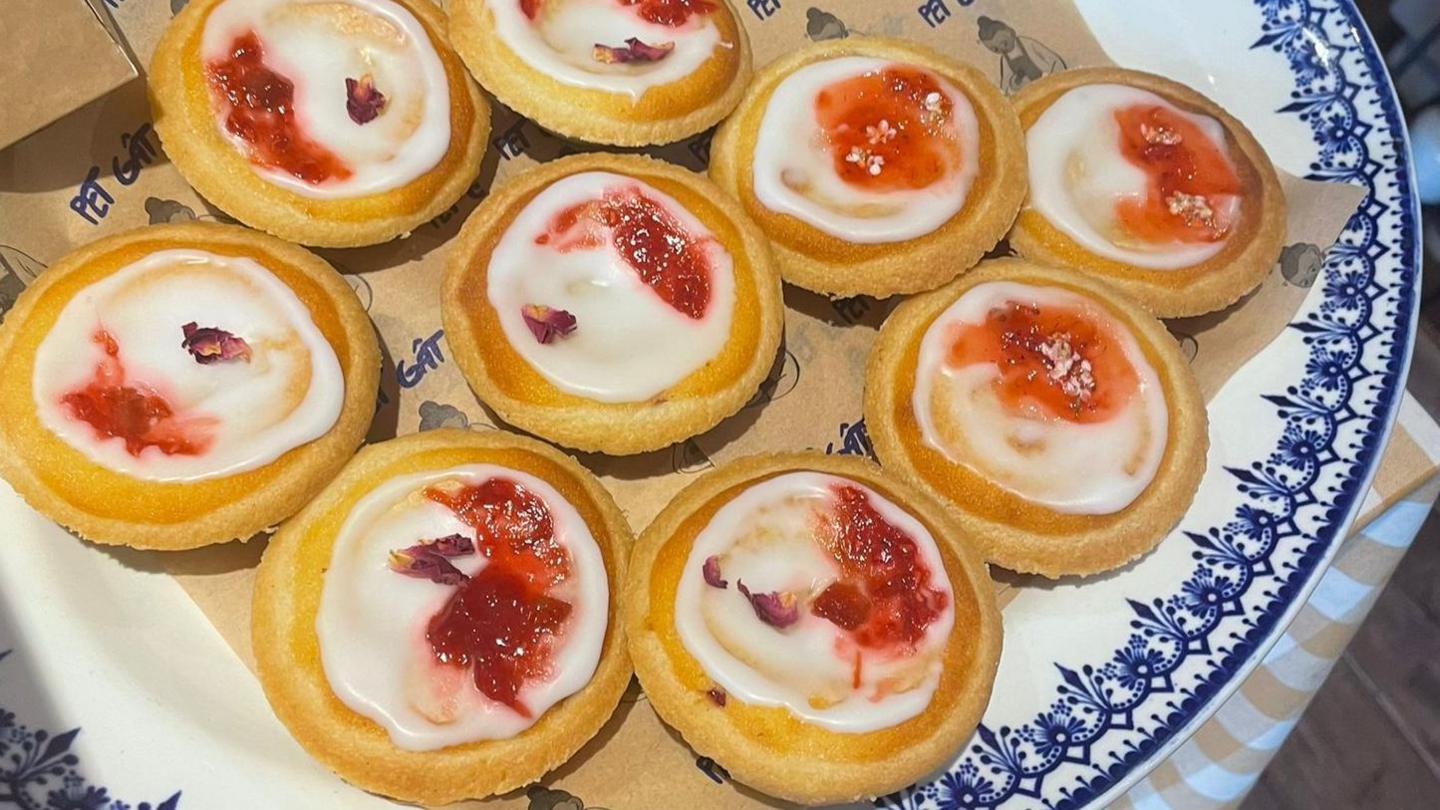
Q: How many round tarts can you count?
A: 9